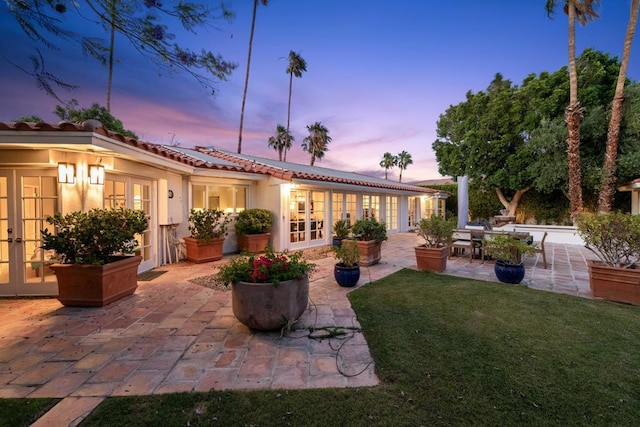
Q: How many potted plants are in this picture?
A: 10